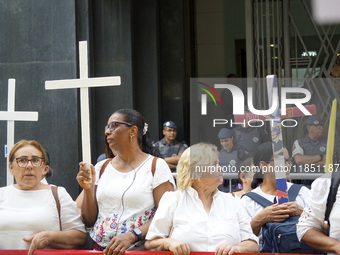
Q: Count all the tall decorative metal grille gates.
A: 1